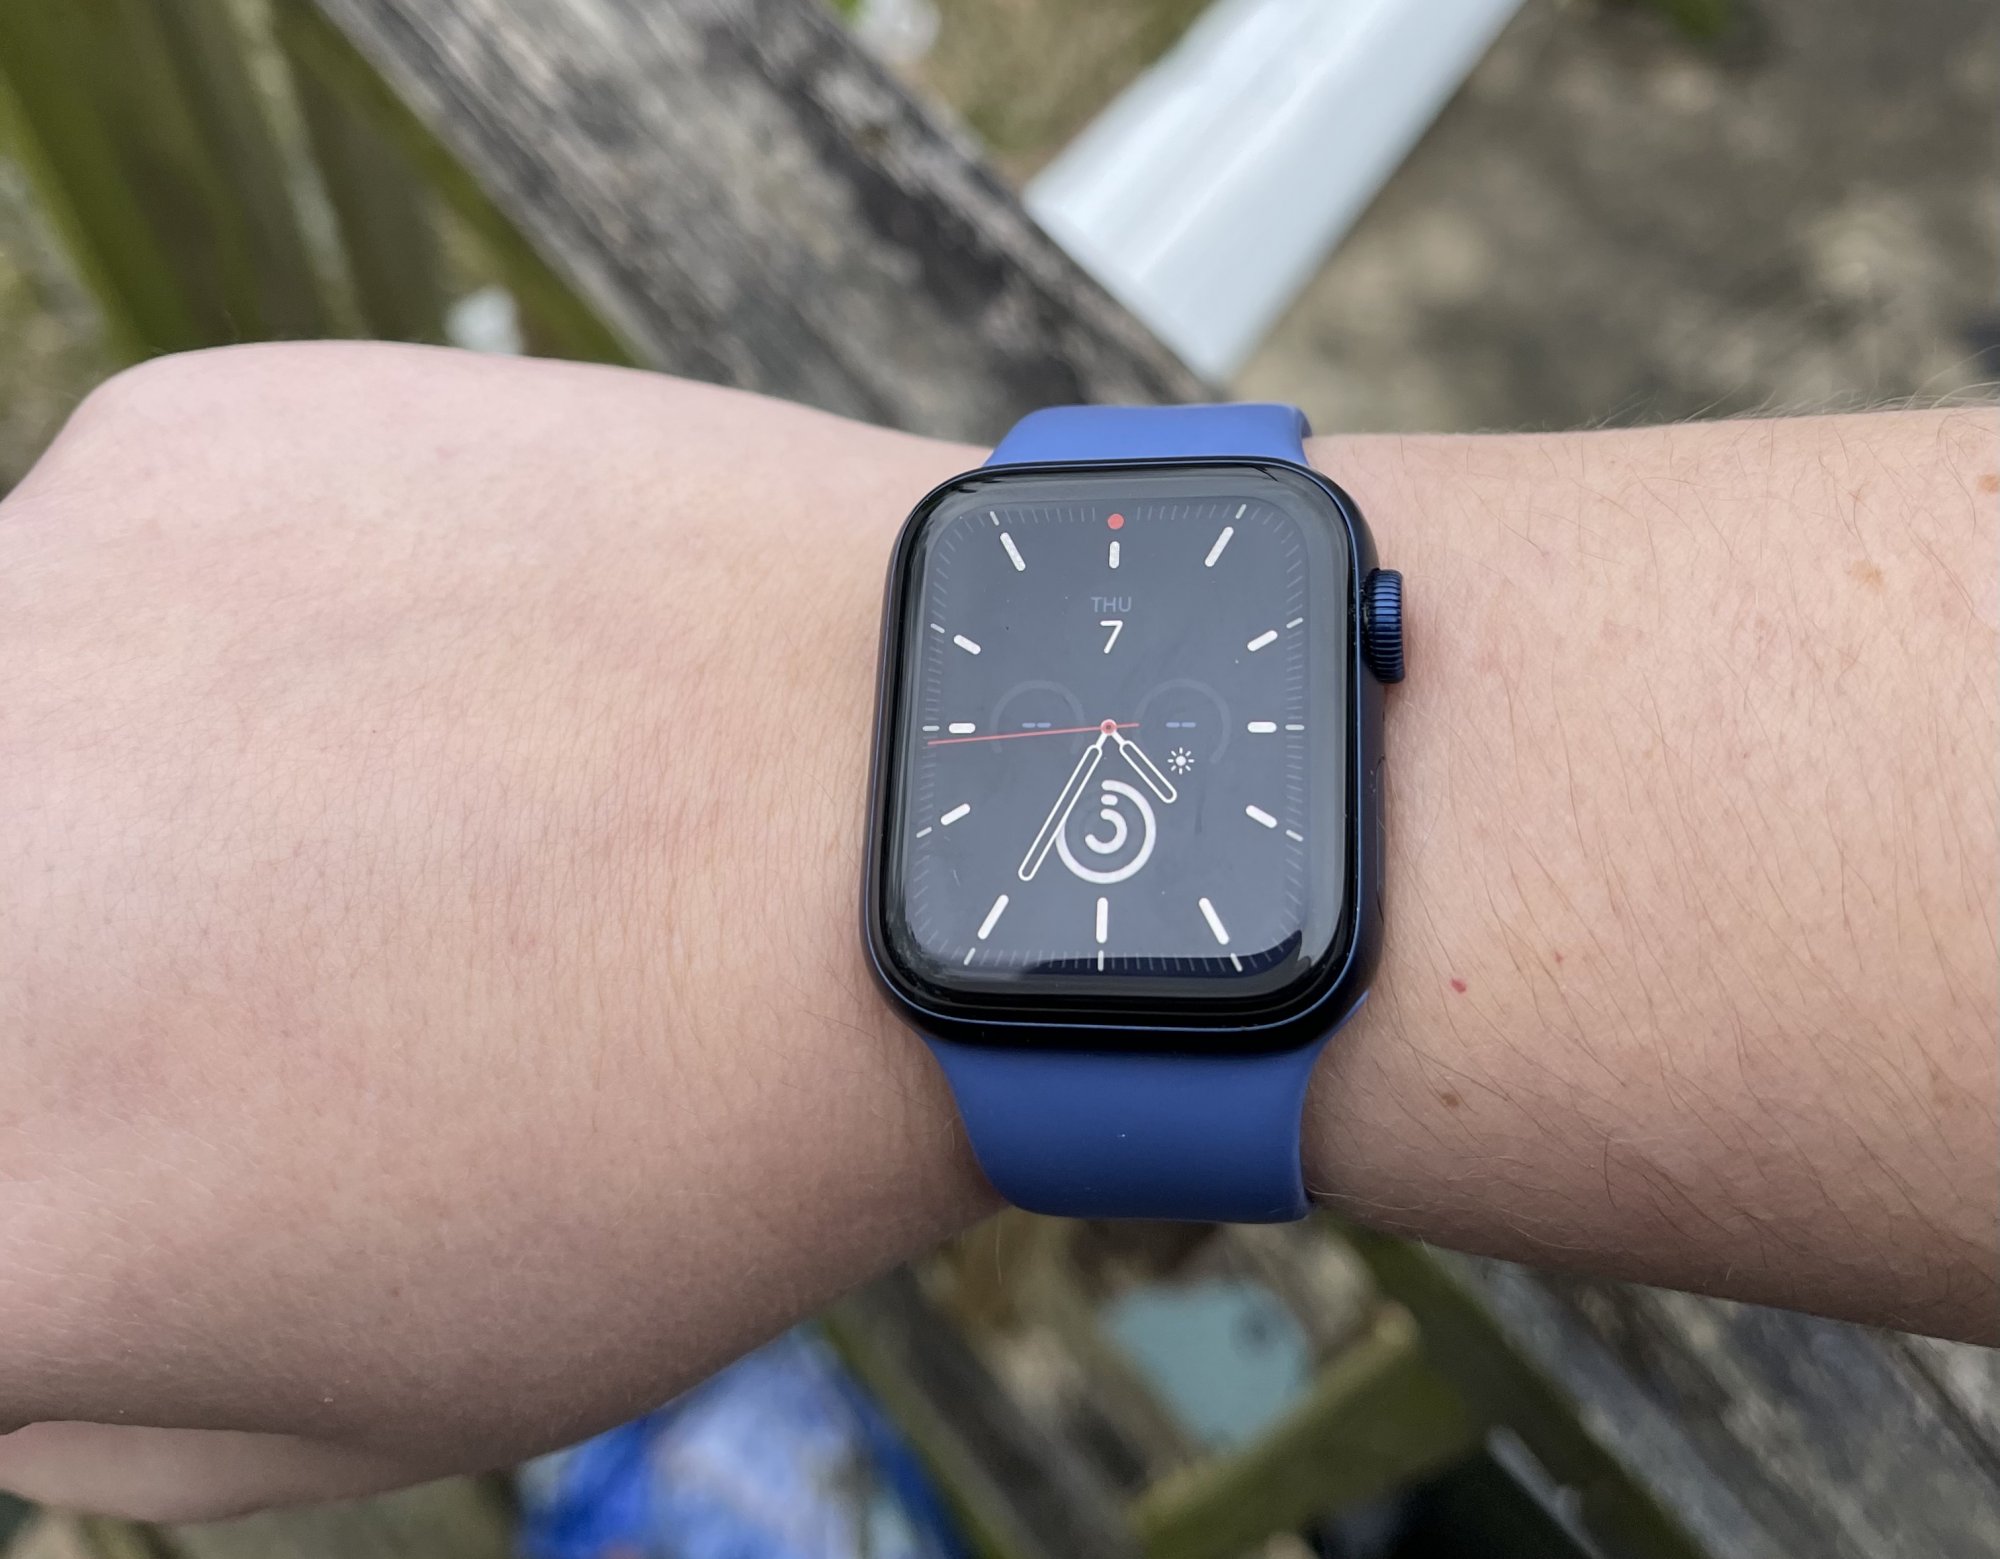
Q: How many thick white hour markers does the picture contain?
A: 12